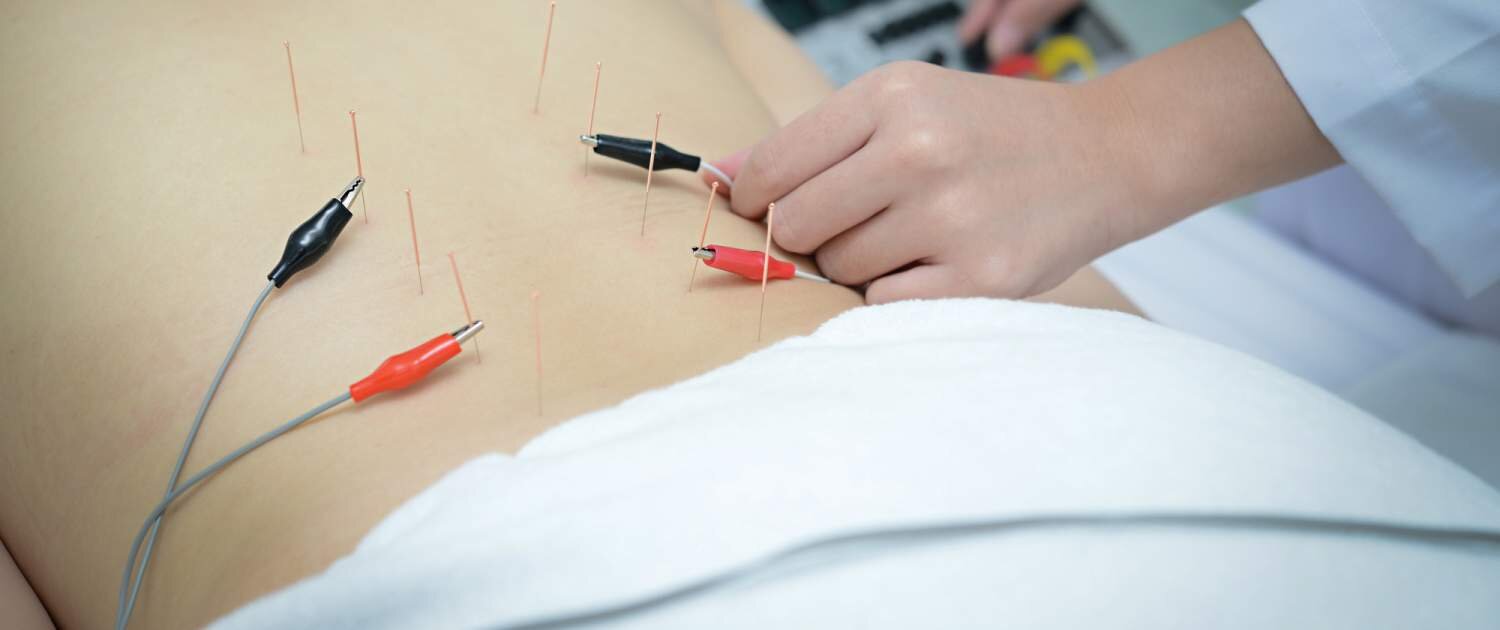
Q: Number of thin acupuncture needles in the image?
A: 10